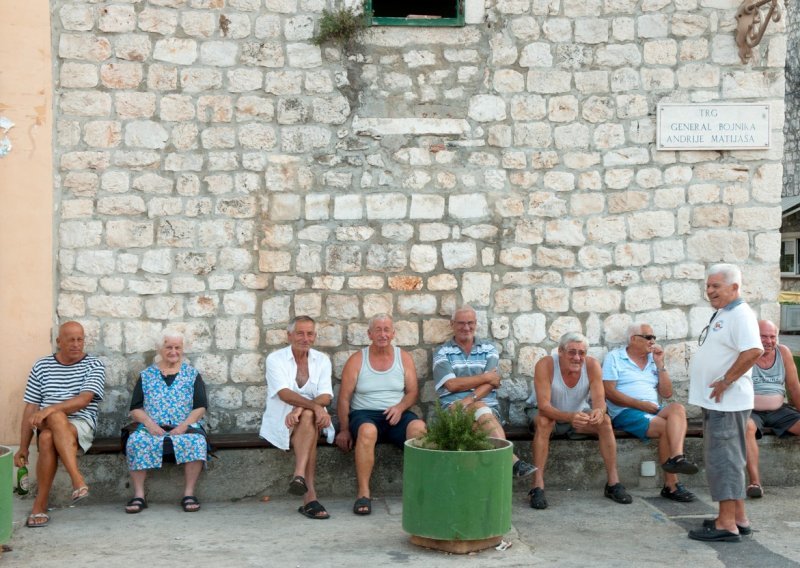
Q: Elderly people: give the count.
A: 9